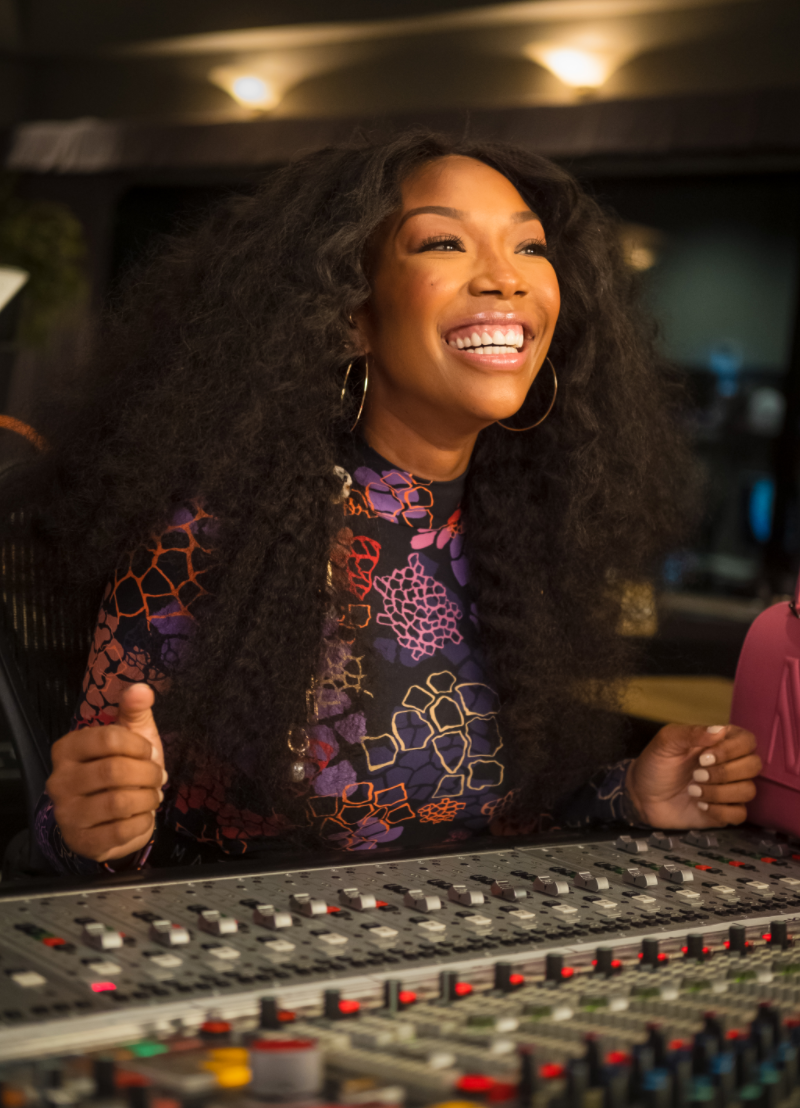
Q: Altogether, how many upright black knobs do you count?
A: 11